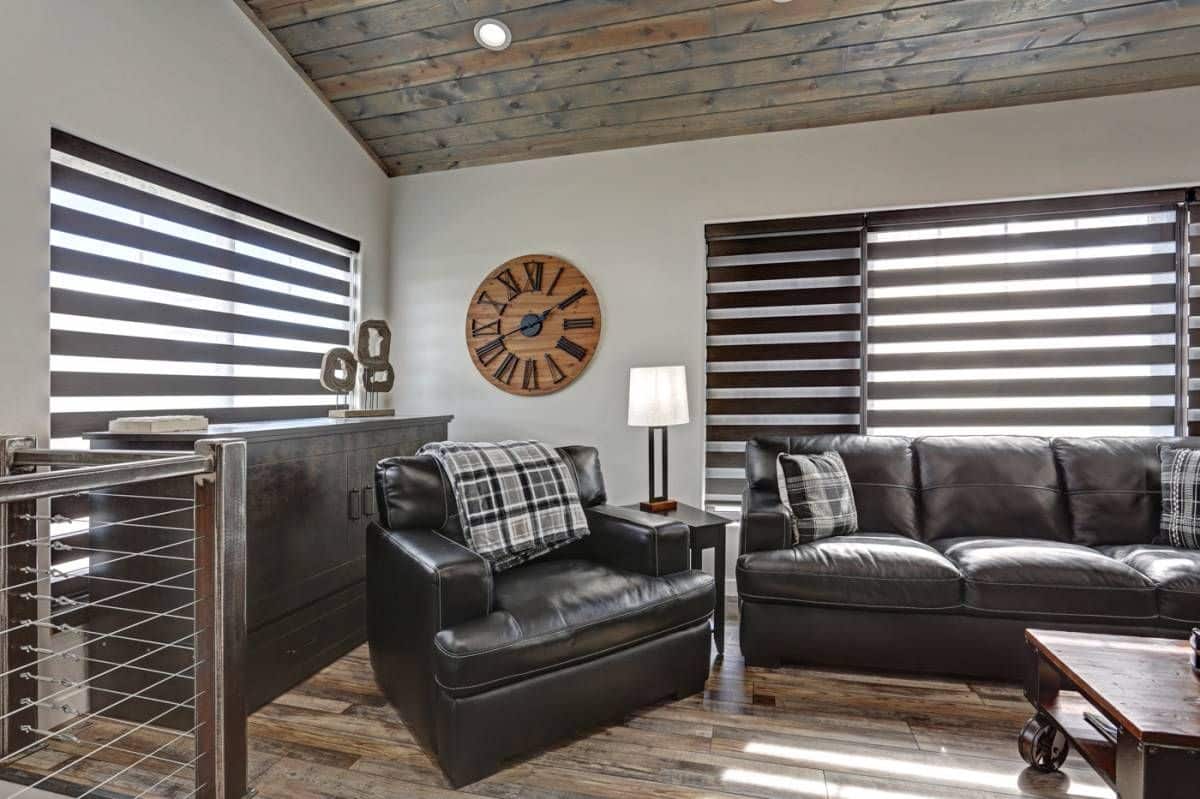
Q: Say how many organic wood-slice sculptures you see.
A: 3